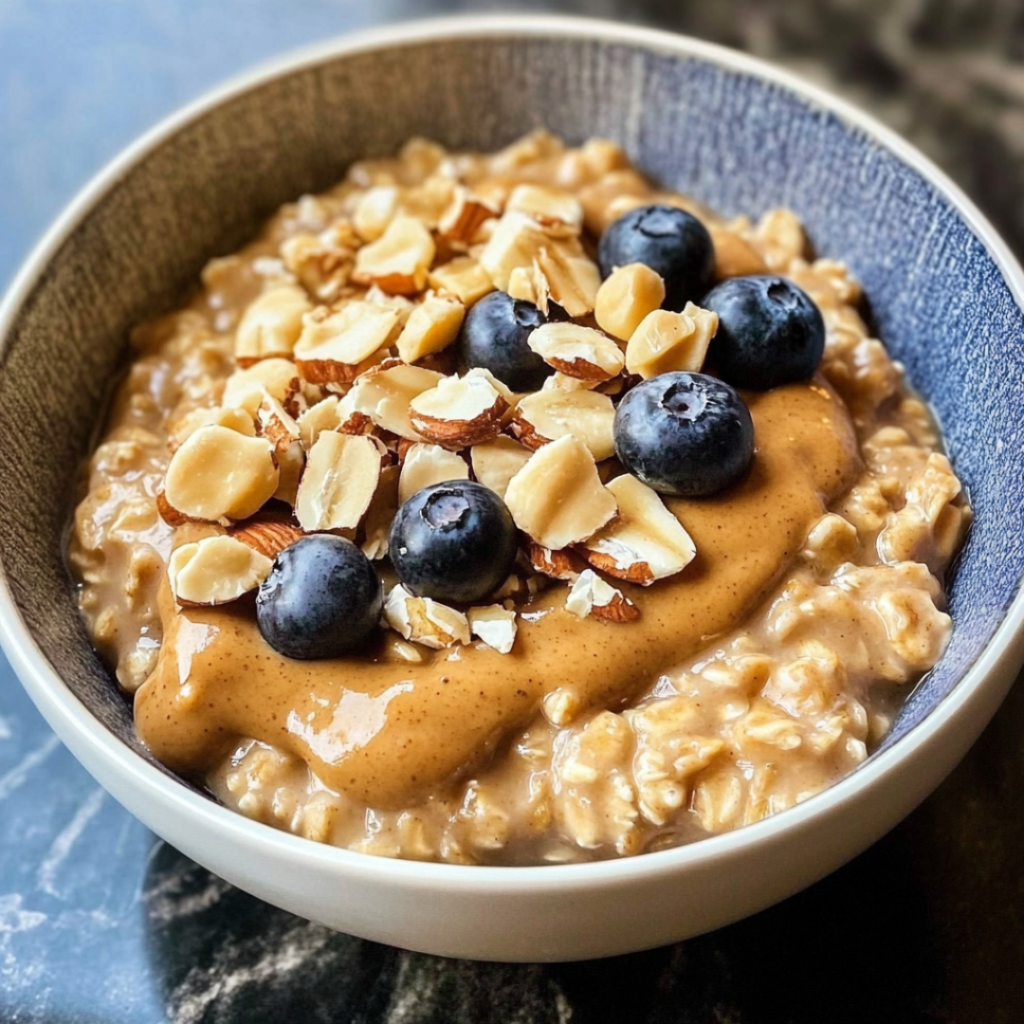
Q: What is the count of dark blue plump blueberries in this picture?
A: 6